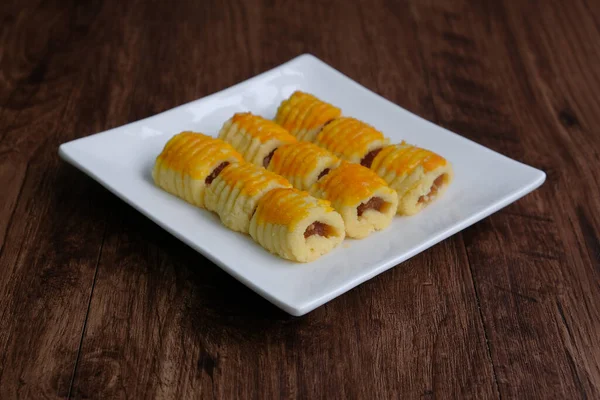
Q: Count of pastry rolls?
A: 9